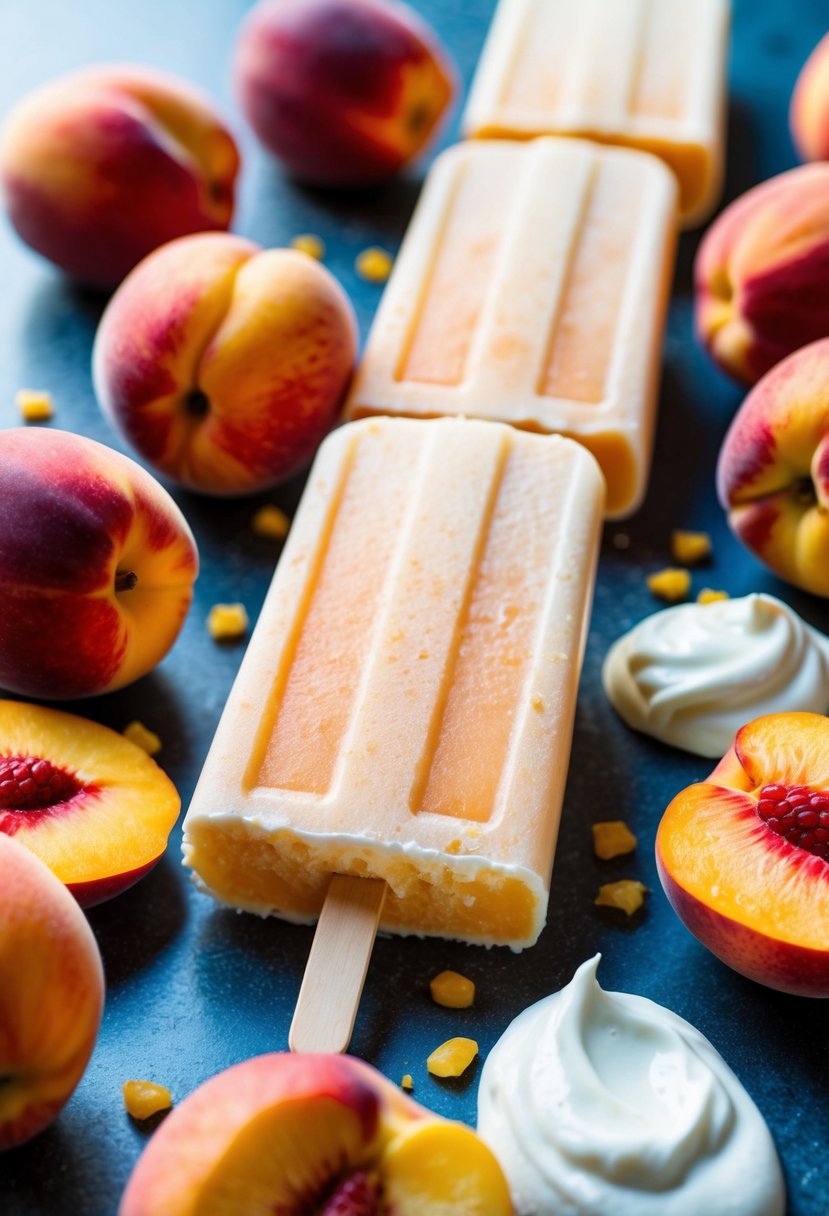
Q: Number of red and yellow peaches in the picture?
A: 11